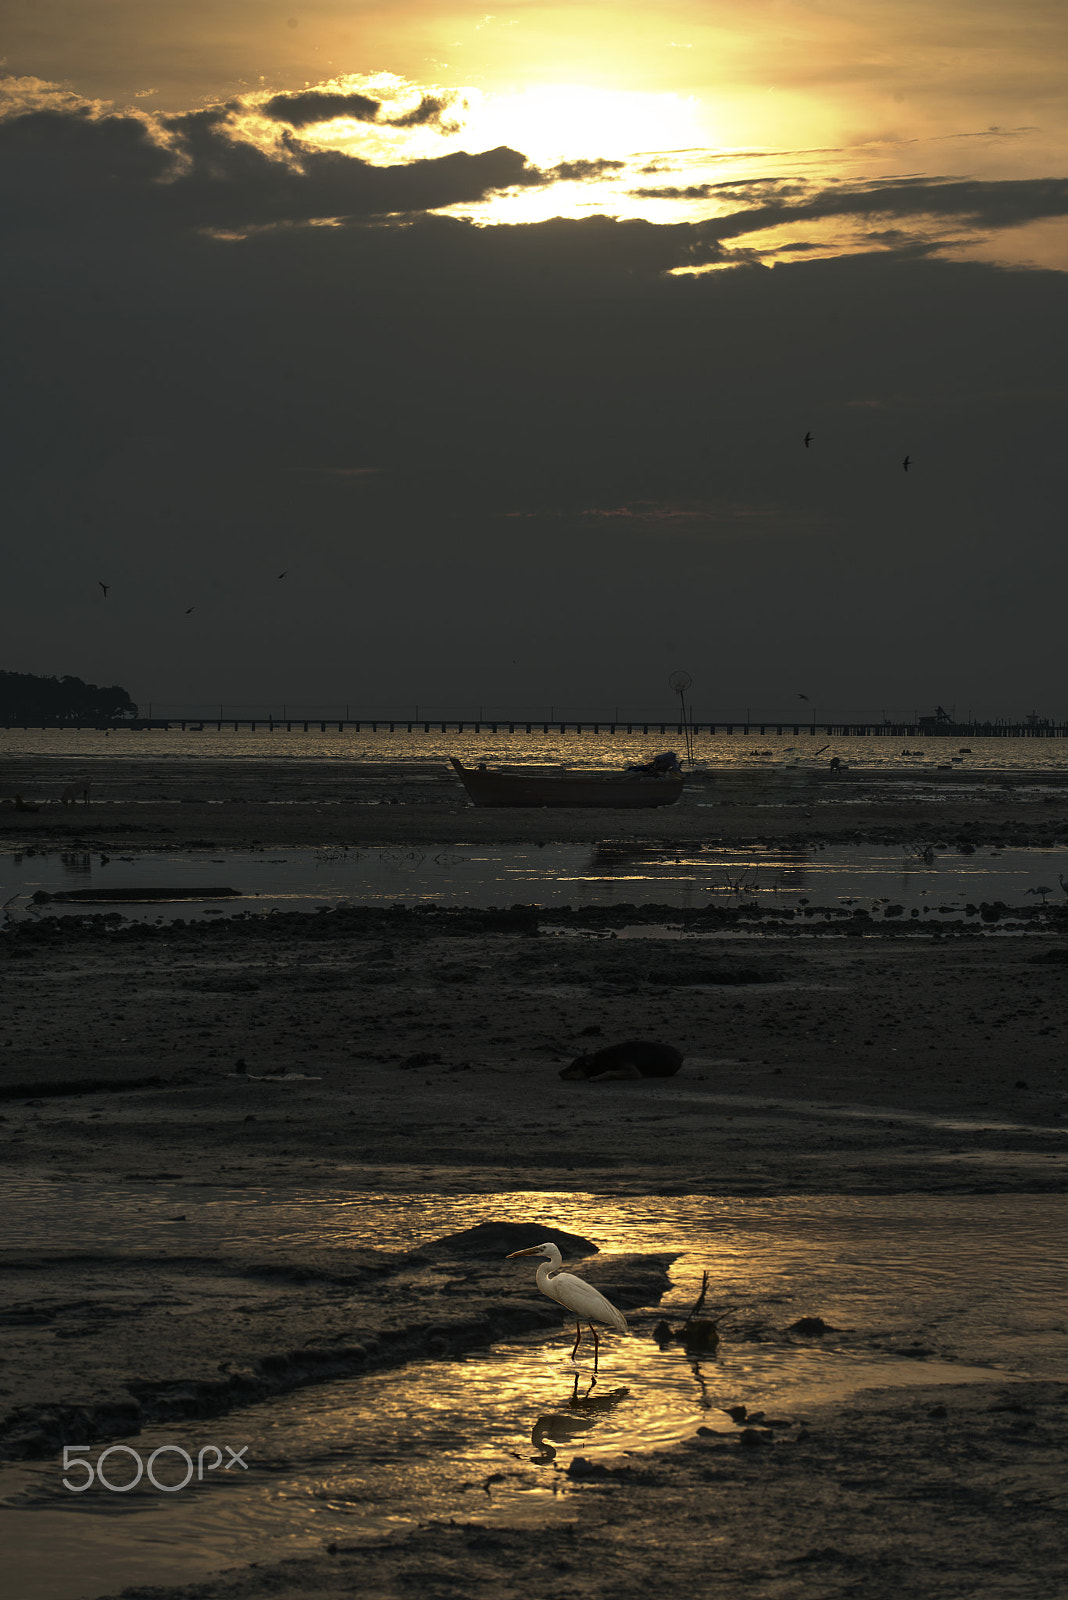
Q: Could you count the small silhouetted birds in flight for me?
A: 6